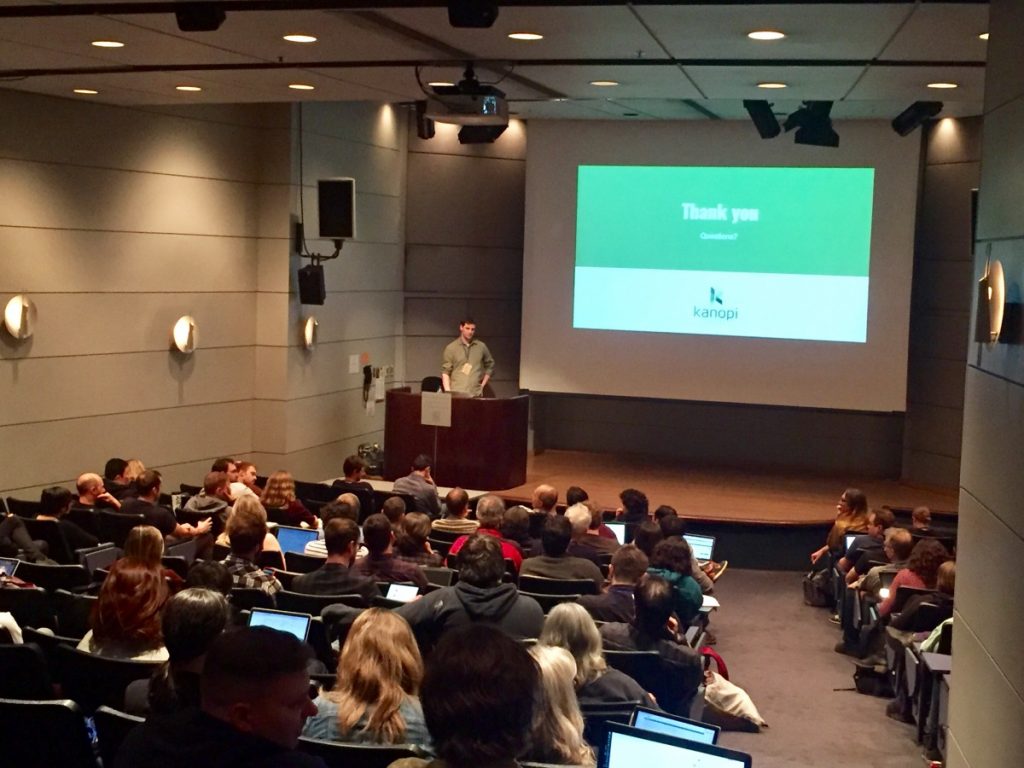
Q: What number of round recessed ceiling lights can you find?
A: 12